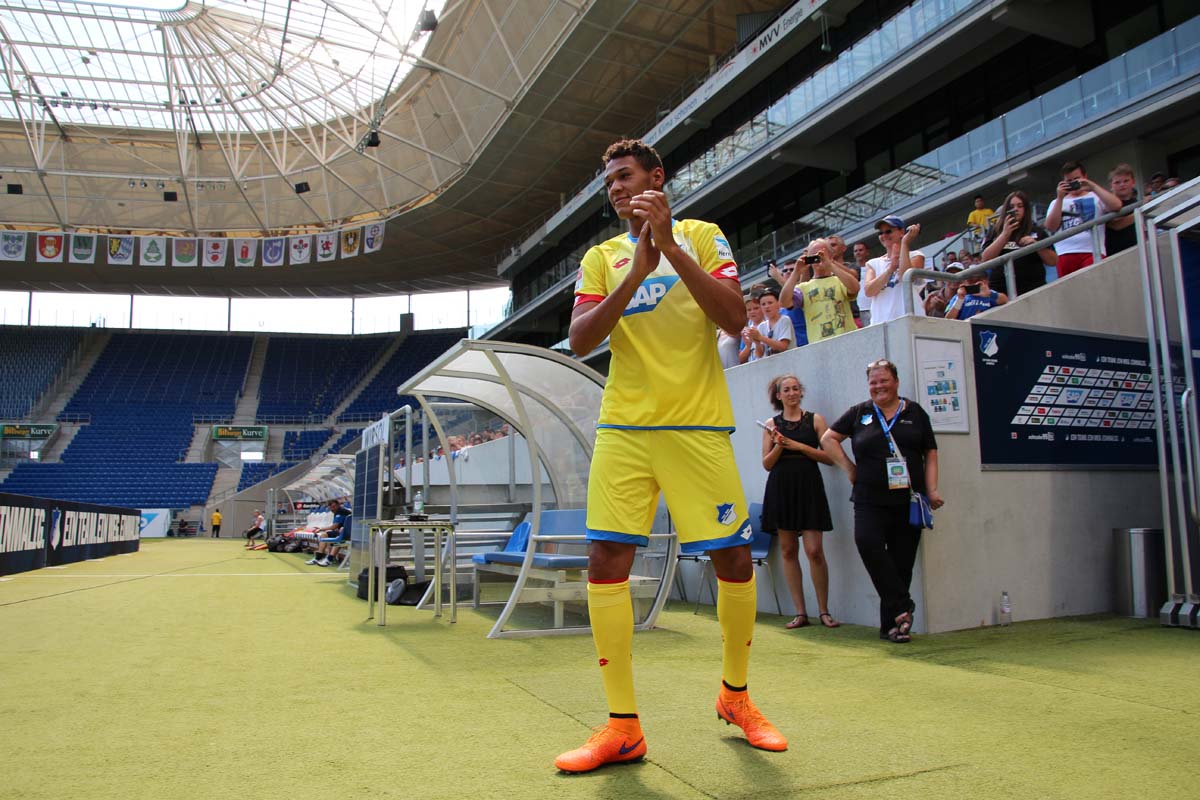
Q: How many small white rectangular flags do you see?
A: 13